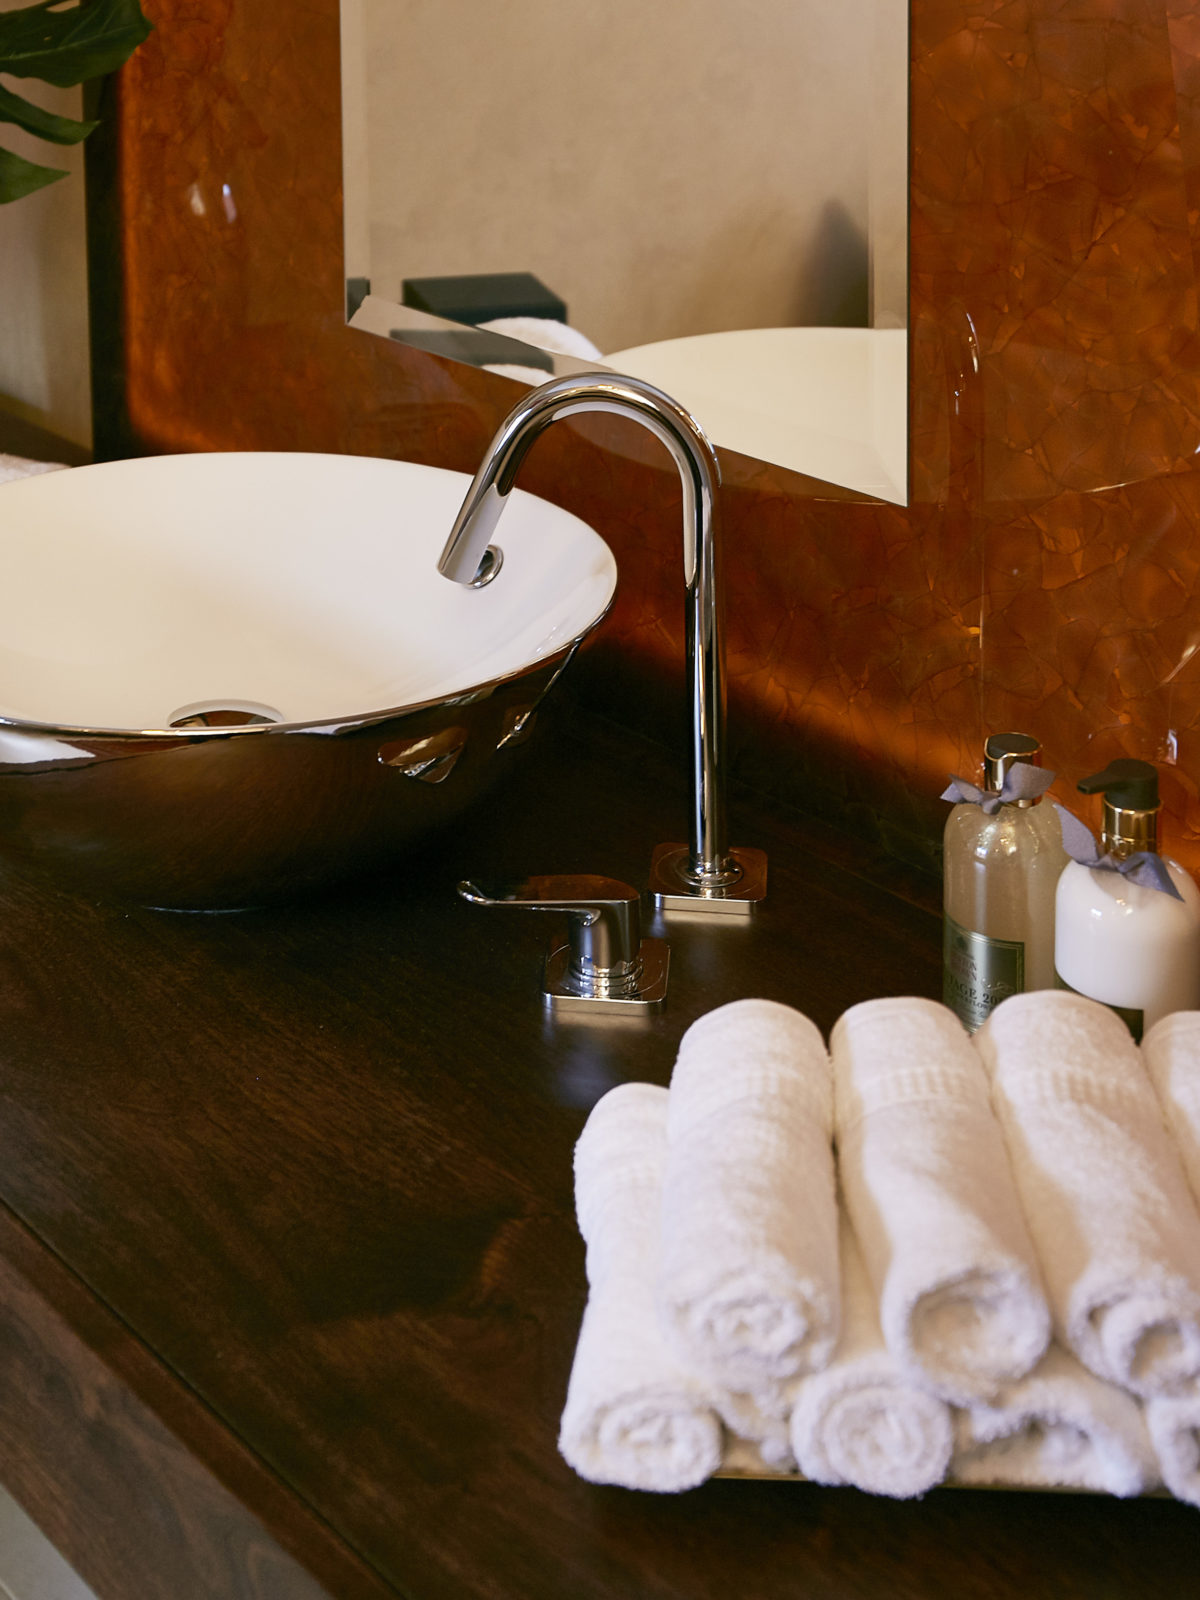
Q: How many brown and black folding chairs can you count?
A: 0